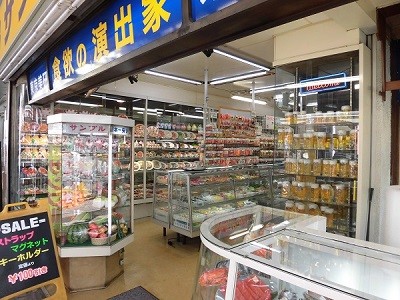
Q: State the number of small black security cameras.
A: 2